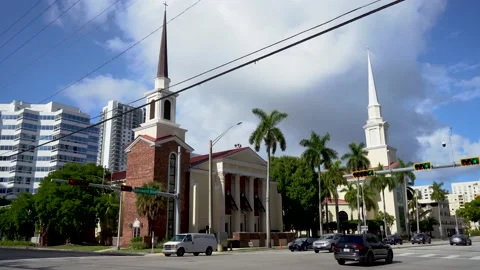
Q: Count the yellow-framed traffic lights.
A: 3